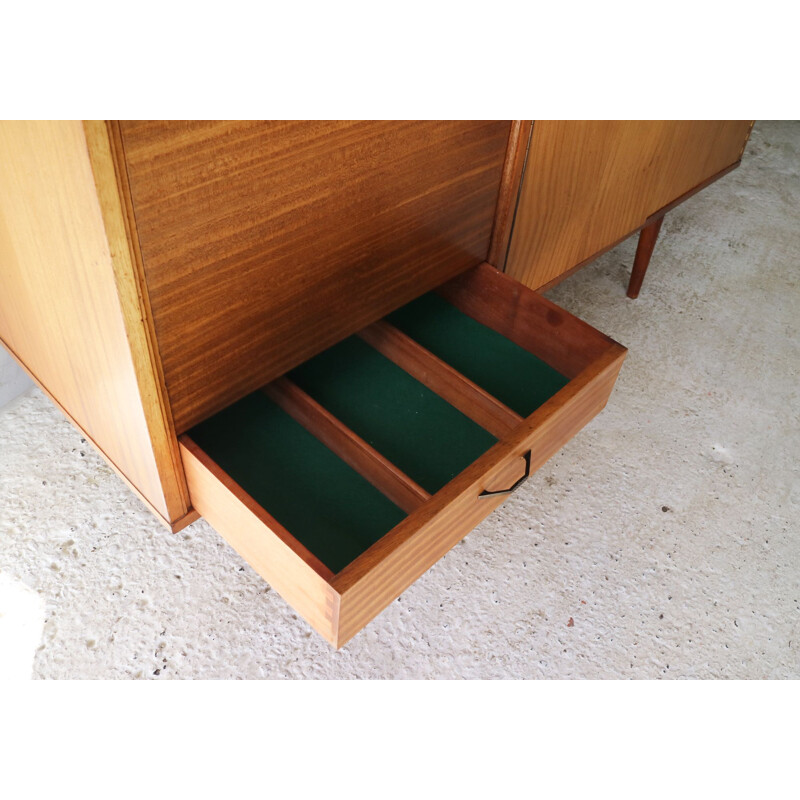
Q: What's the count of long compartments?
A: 3